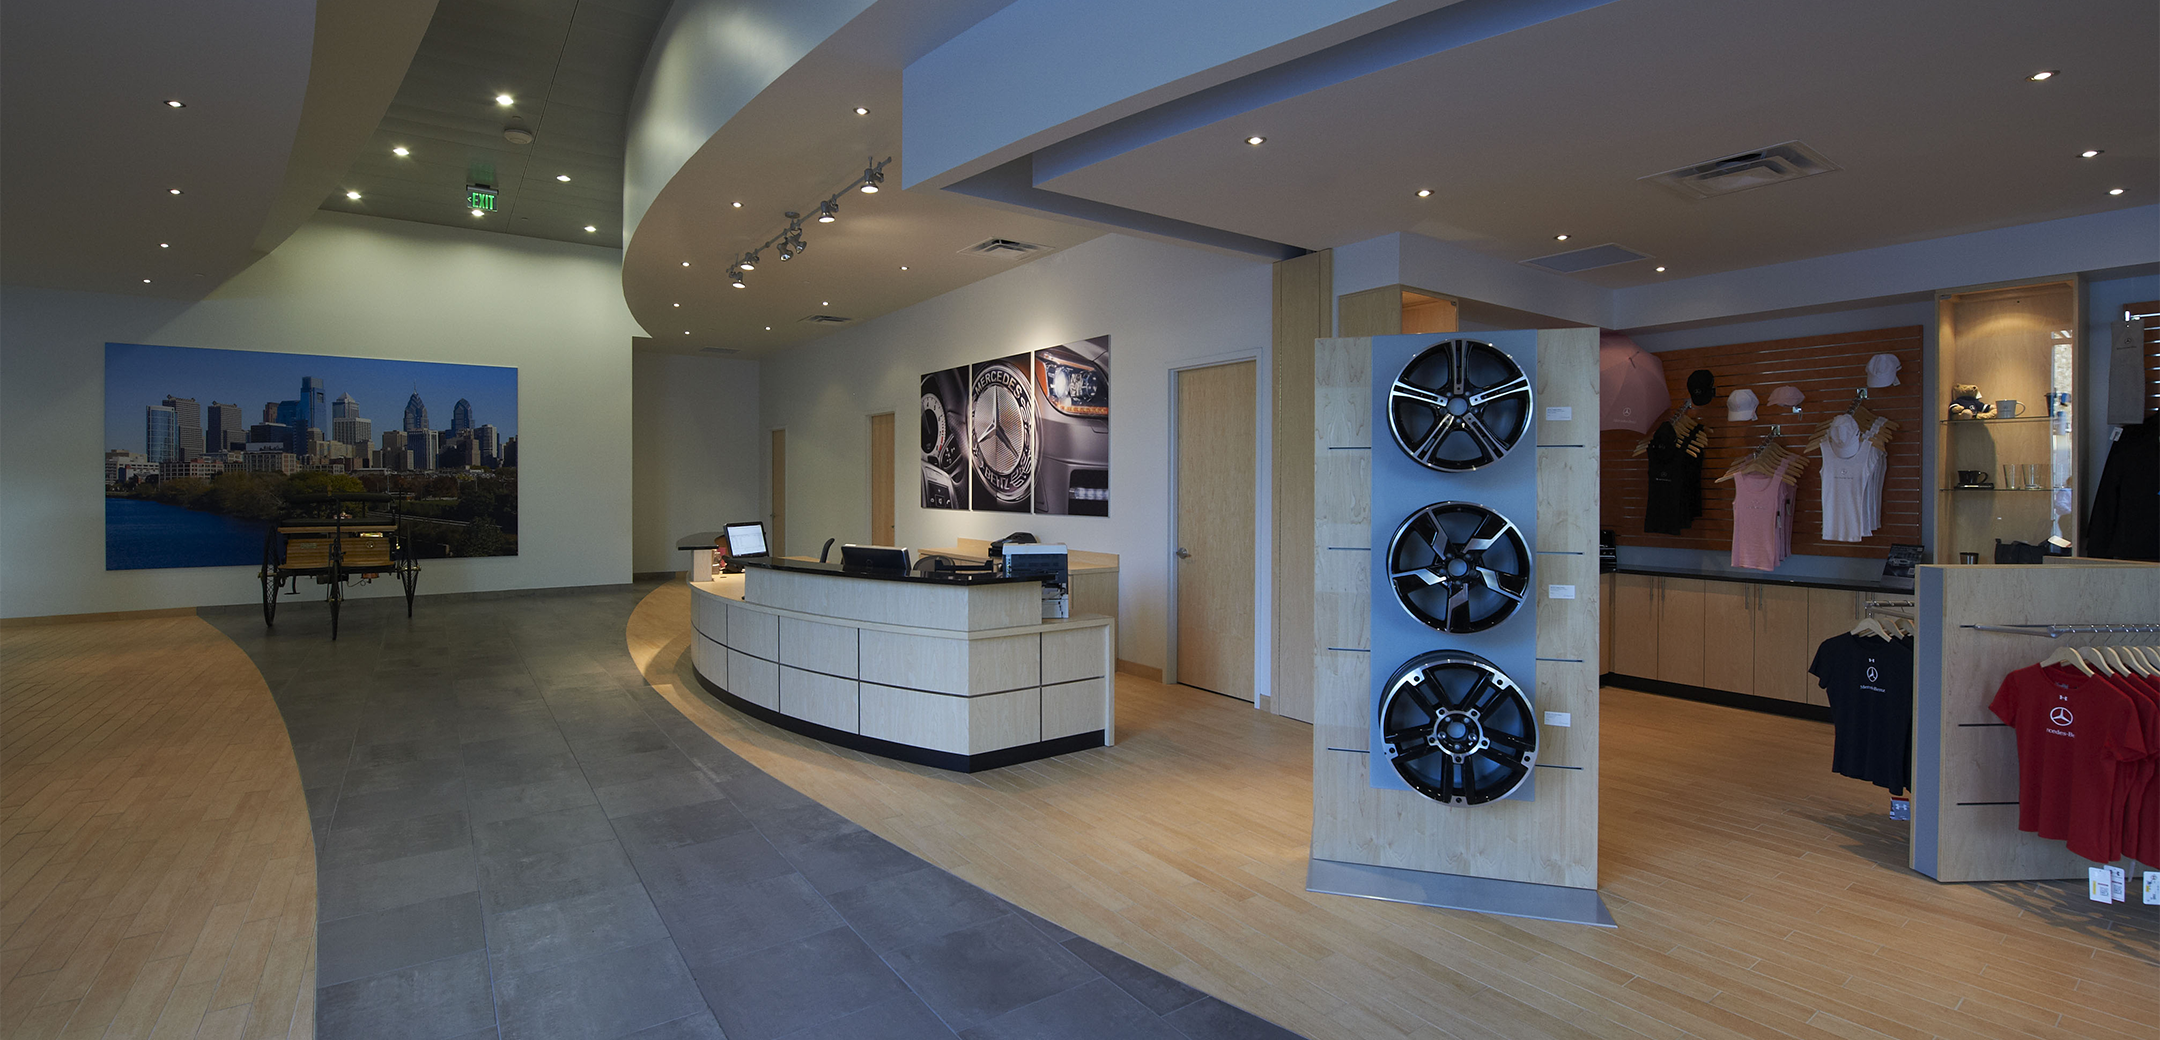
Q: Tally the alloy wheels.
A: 3